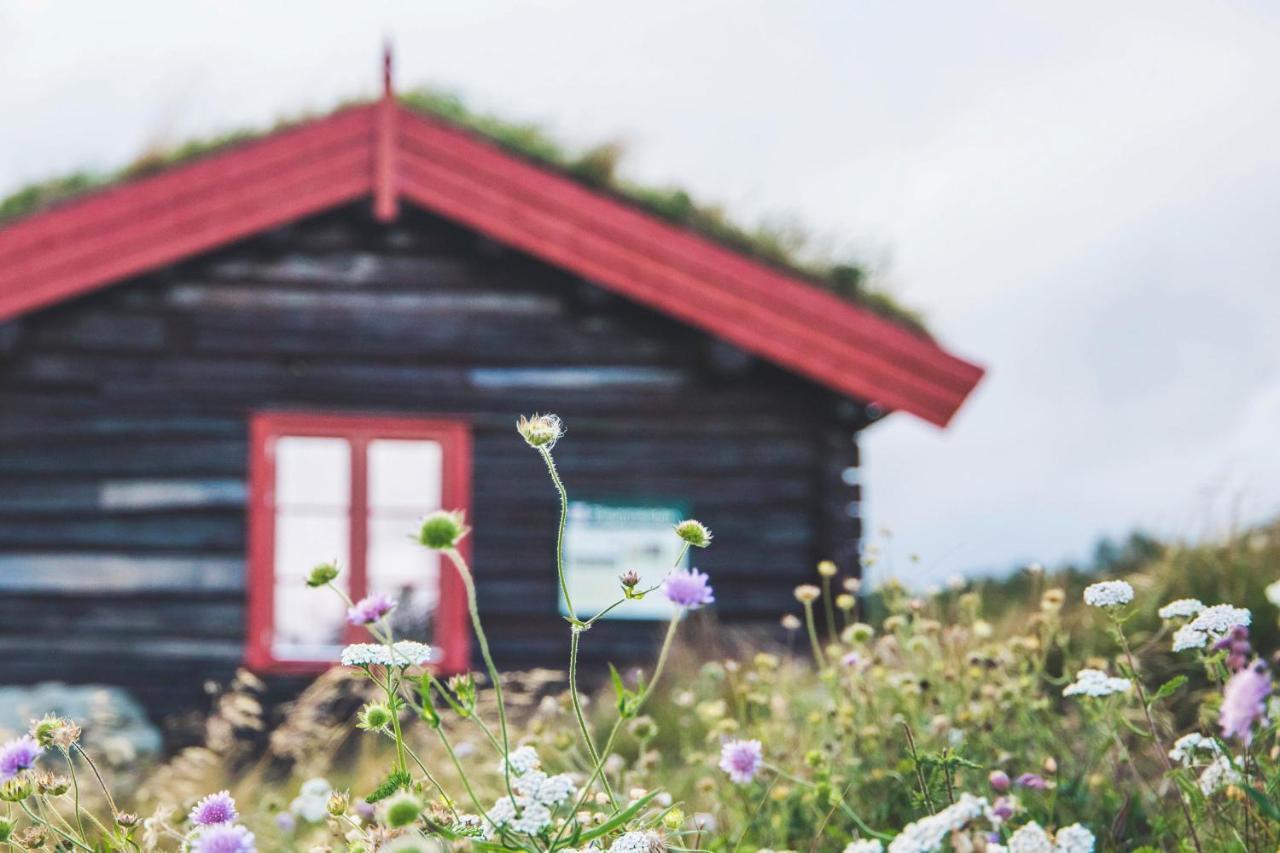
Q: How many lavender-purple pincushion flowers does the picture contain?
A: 7